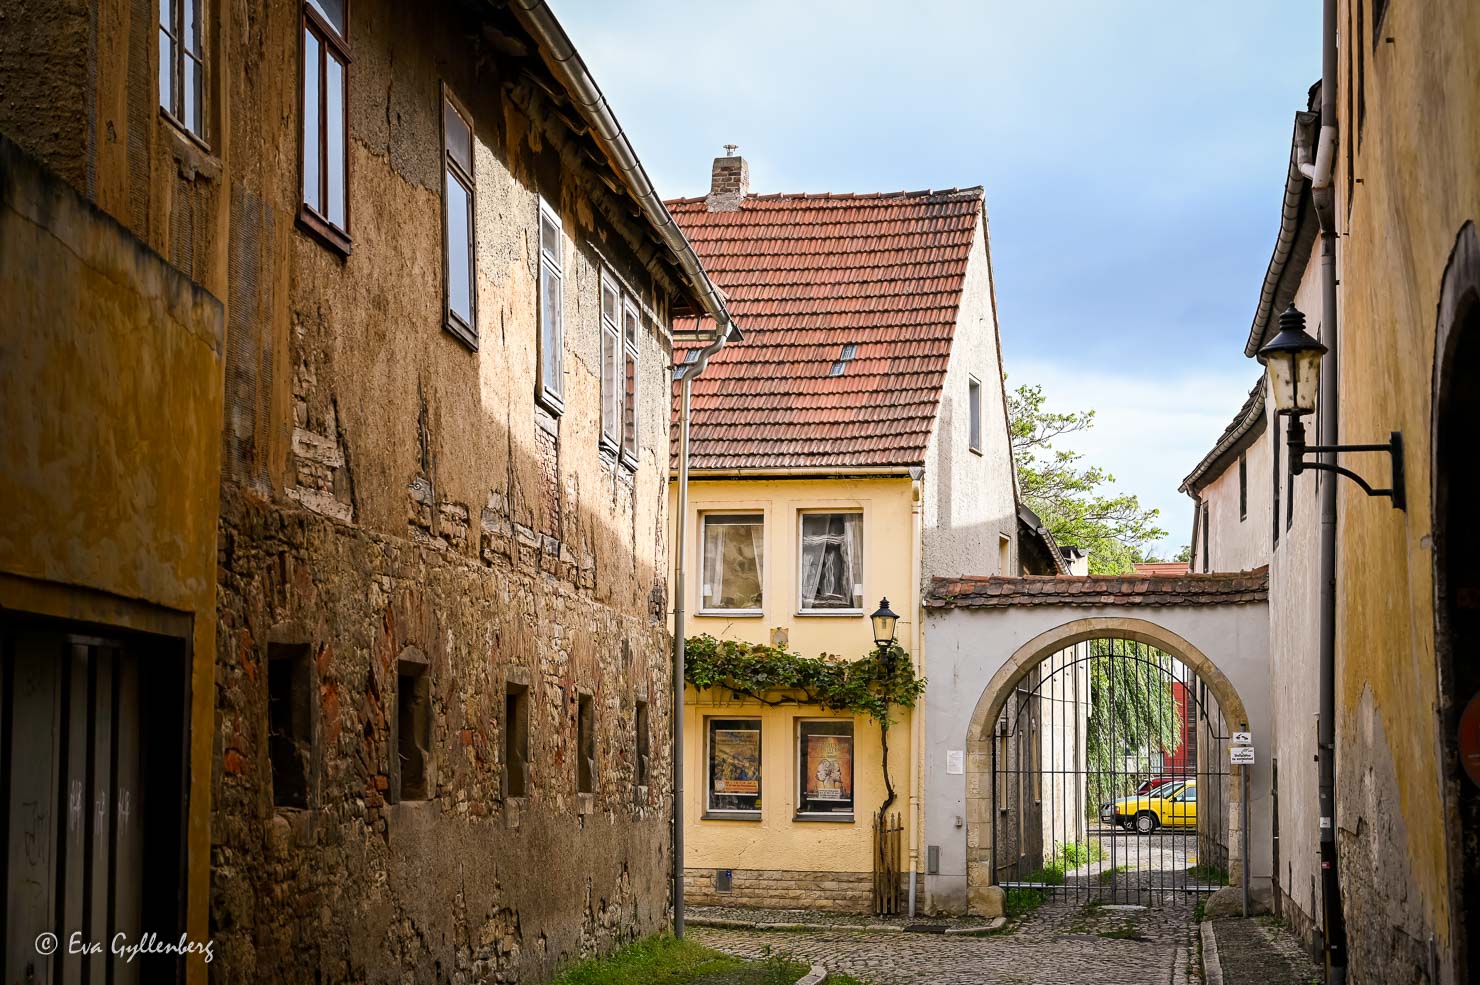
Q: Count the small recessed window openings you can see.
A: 5